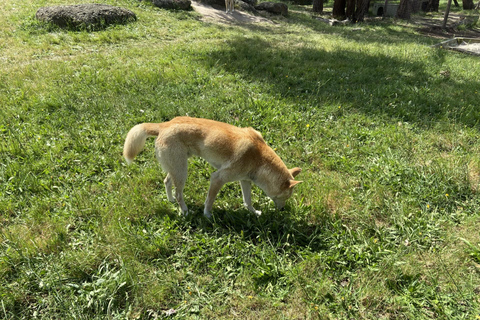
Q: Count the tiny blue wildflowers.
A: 0